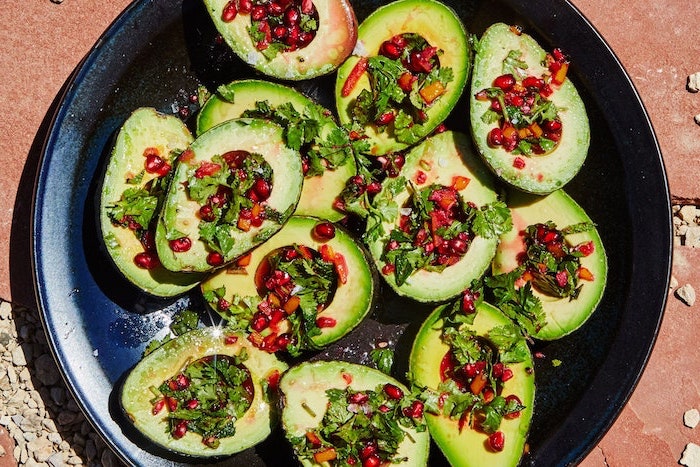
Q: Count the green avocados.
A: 12